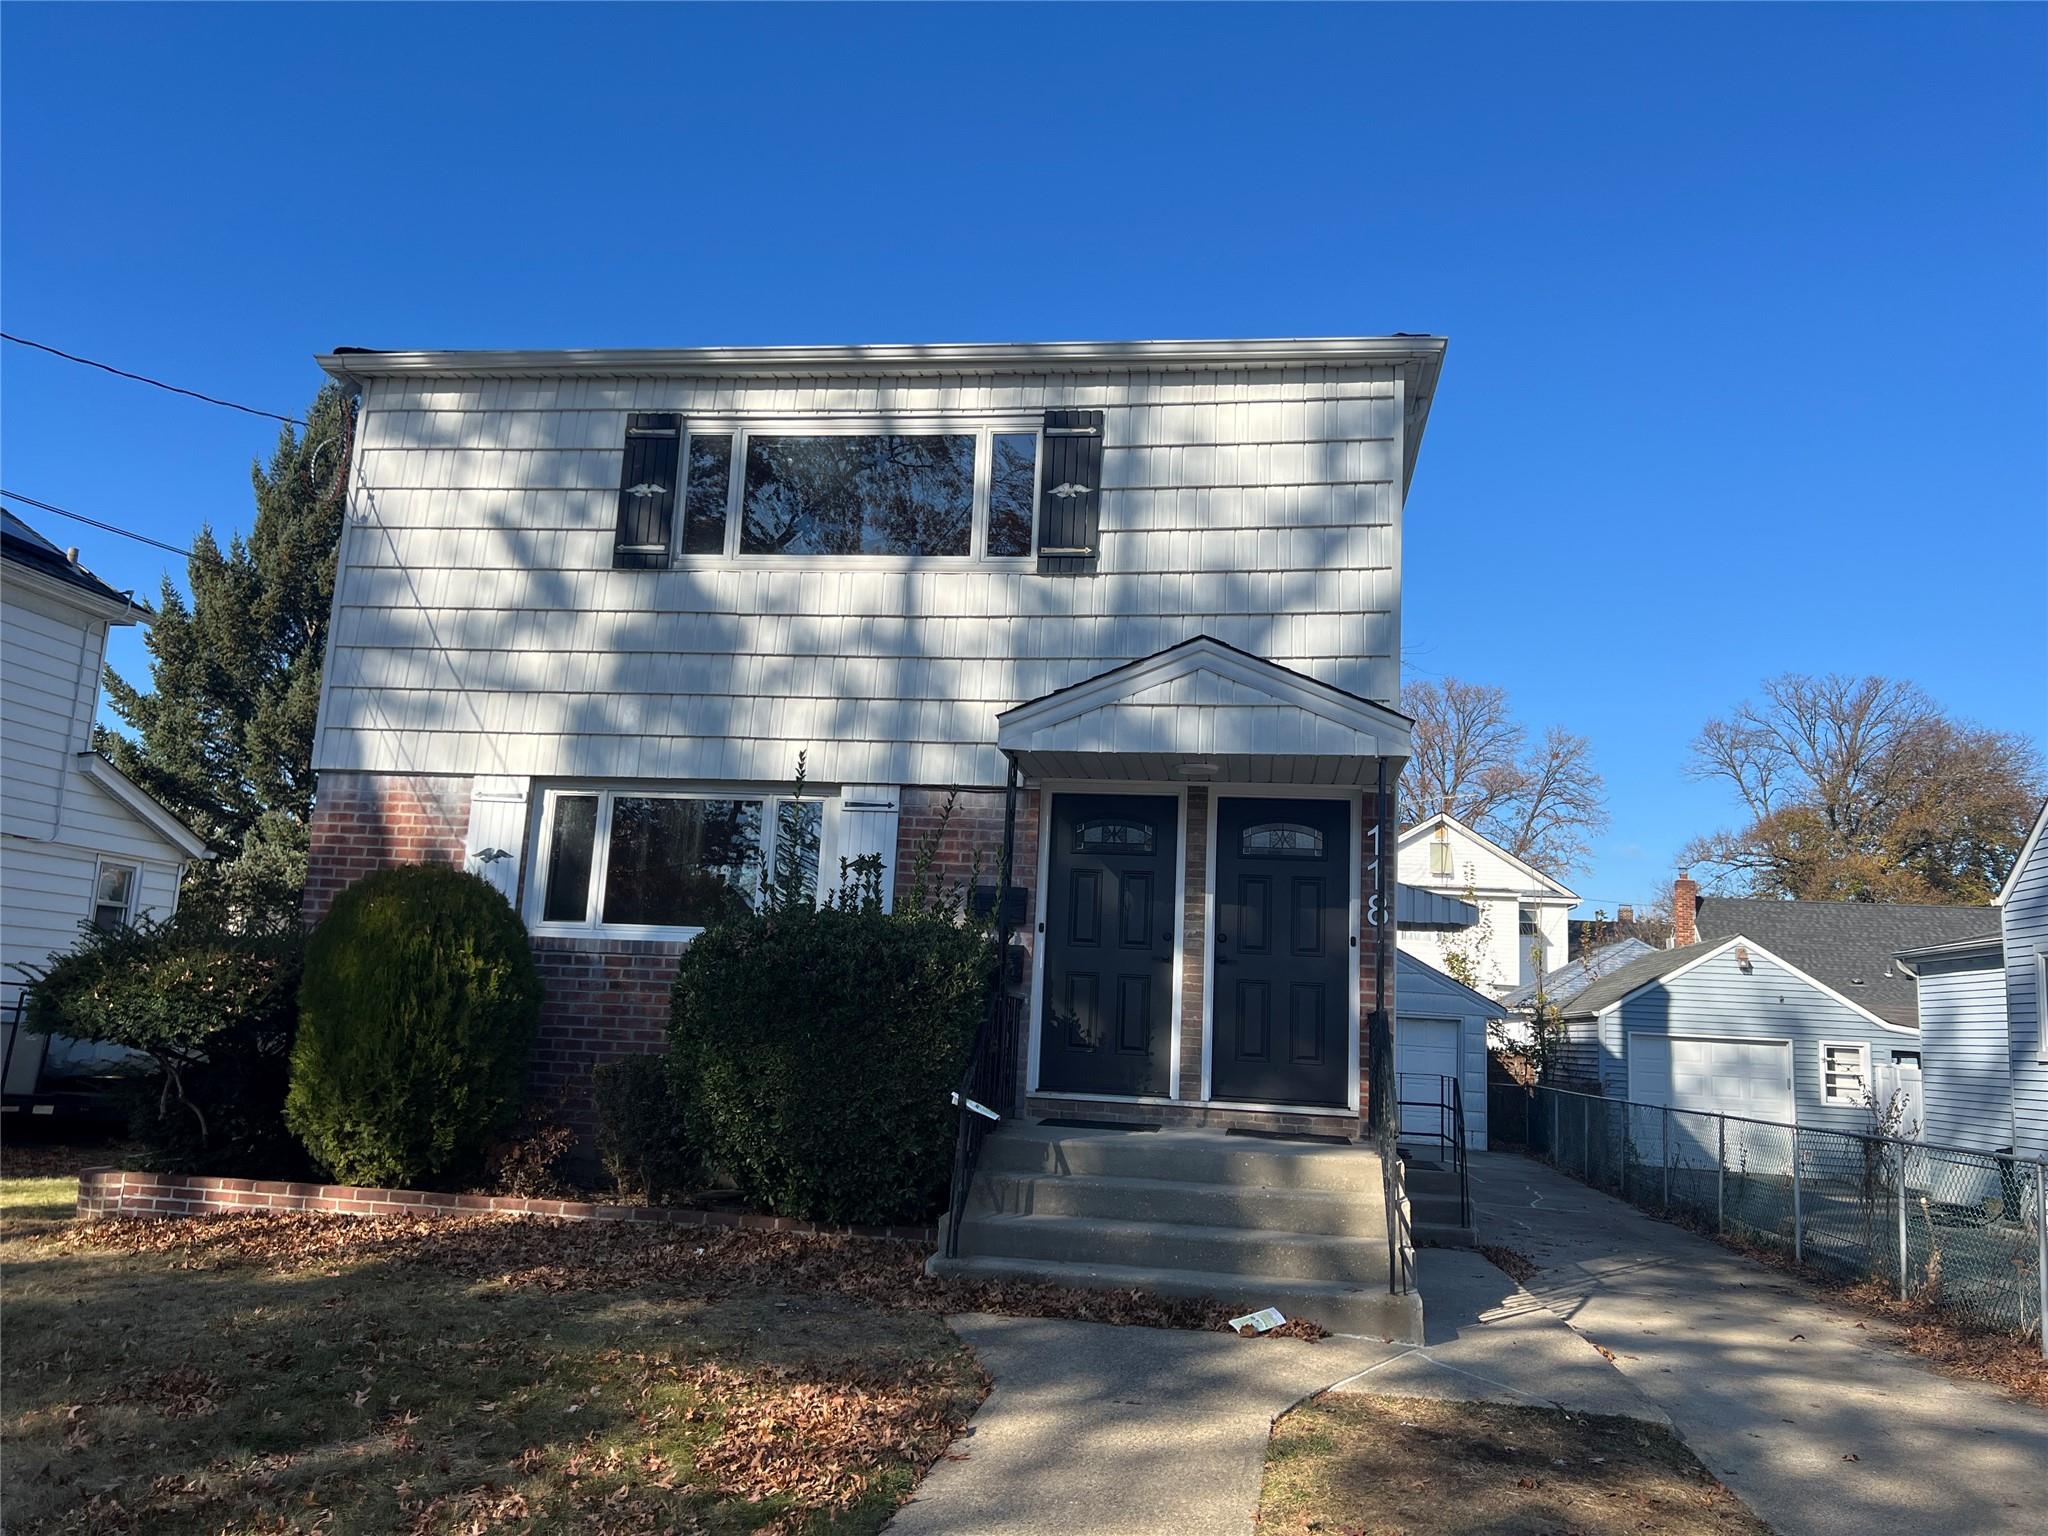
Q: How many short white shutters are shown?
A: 2